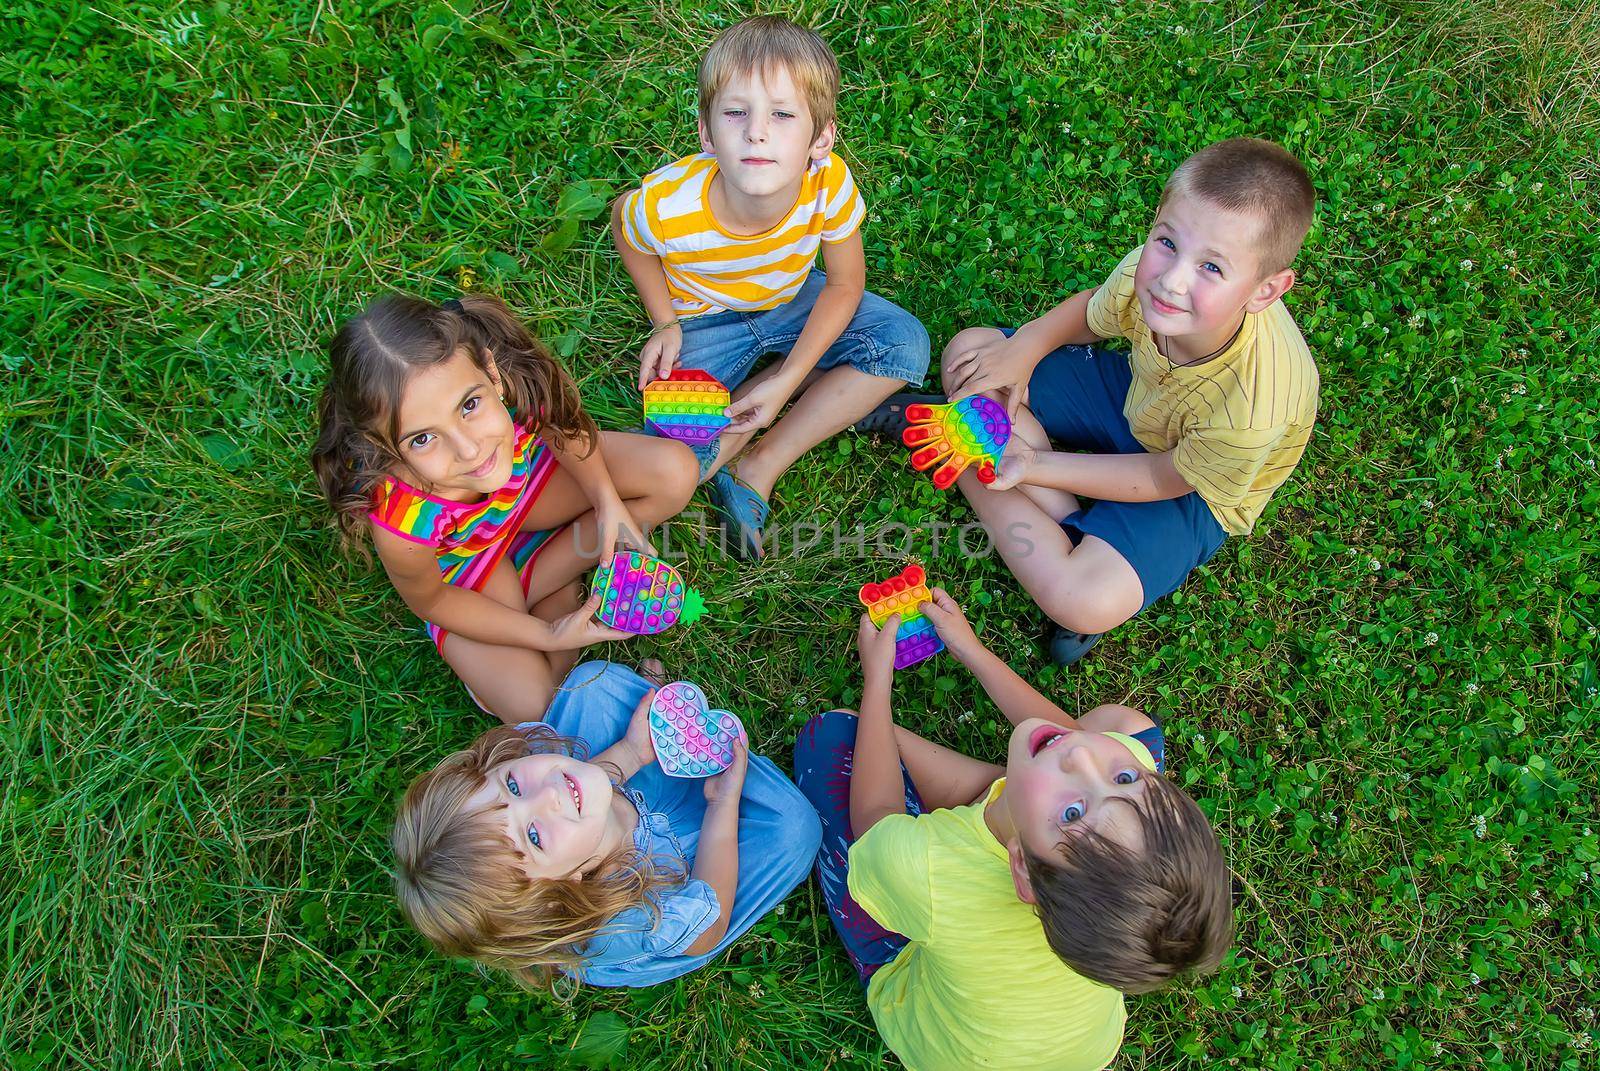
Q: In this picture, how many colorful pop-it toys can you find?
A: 5